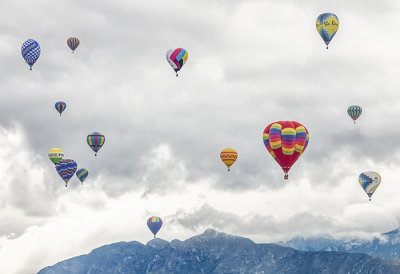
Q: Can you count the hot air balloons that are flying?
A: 14